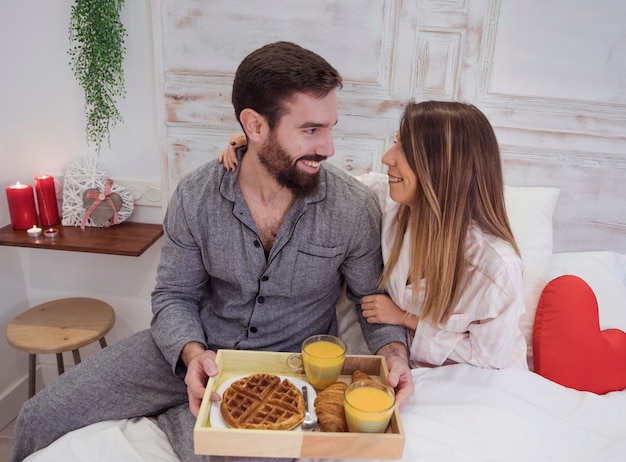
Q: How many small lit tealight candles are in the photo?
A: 2